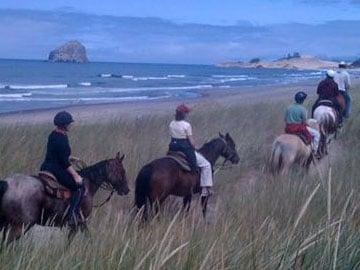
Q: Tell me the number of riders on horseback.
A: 5